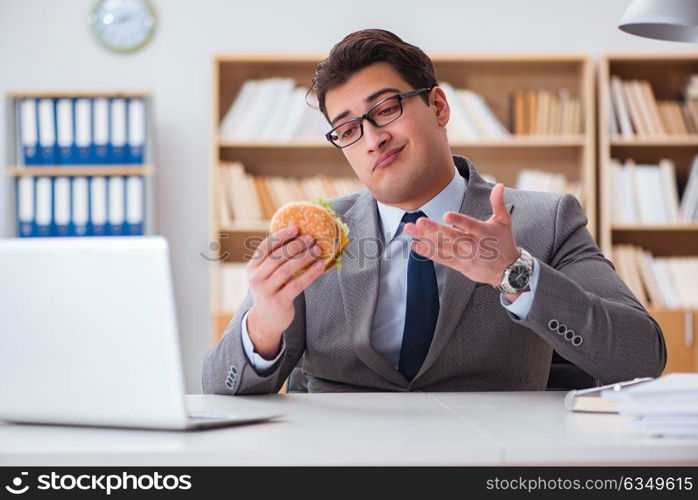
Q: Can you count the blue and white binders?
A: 14